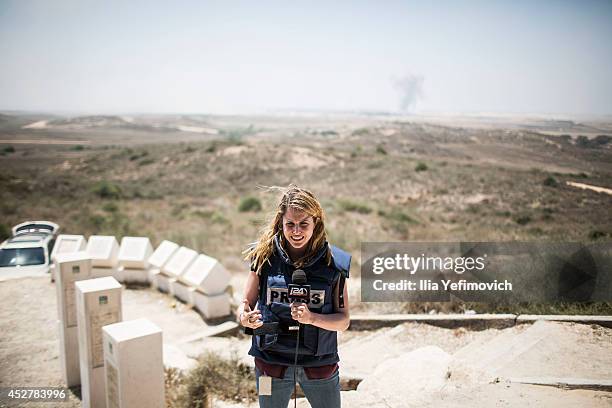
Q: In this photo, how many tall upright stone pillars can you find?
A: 3